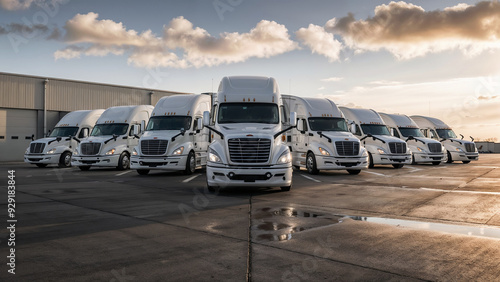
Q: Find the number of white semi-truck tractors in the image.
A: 8